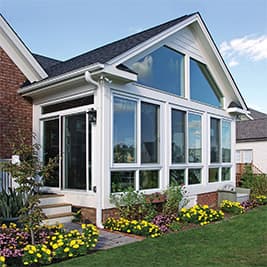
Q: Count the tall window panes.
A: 6